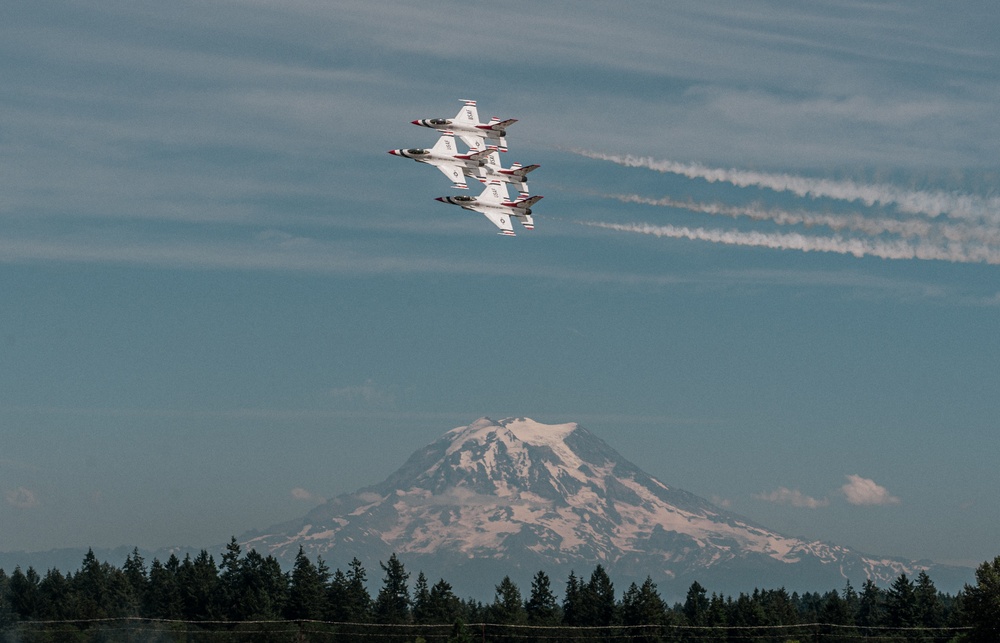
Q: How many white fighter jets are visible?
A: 4